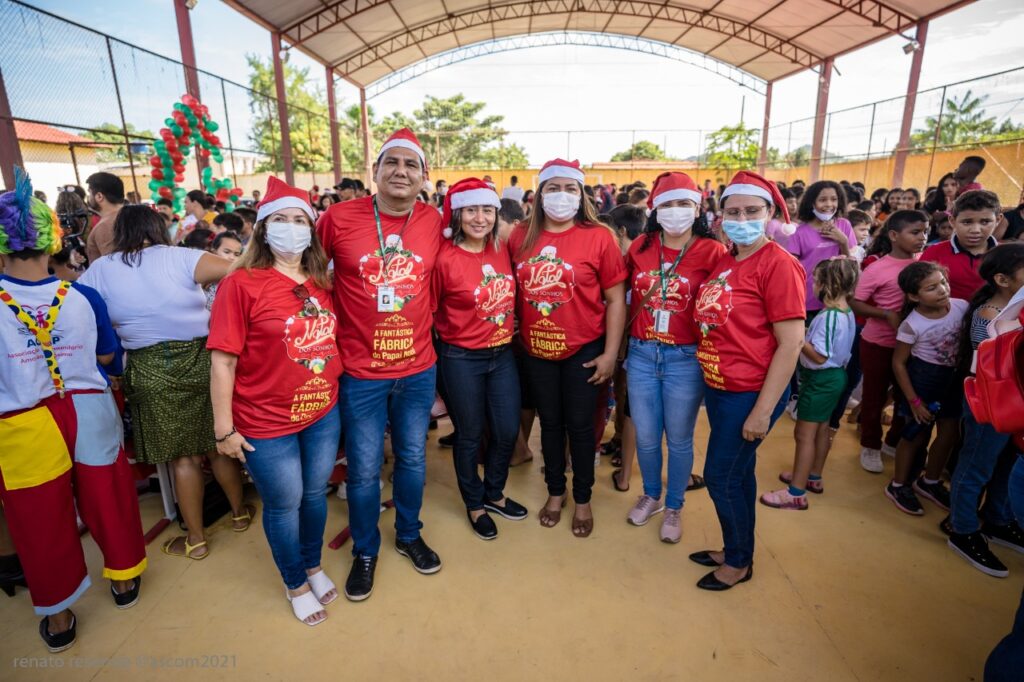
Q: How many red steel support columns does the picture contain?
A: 8